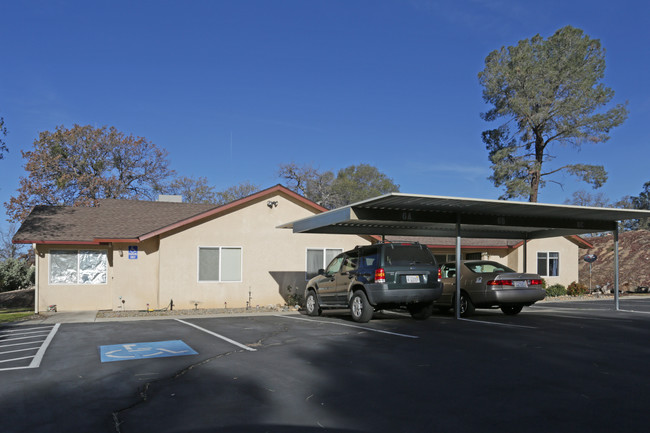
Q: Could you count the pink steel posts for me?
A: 0